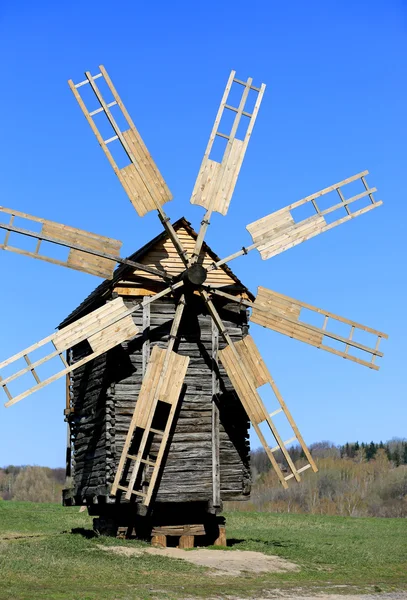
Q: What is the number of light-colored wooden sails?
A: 8